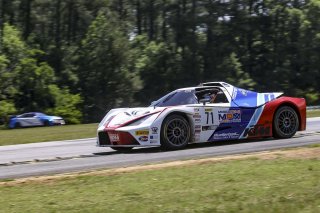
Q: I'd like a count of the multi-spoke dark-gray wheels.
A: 2